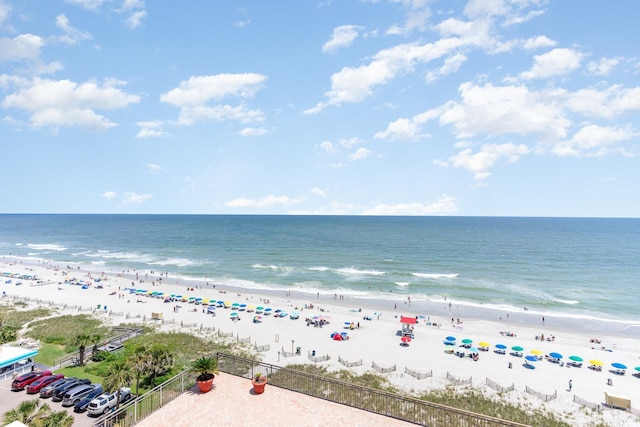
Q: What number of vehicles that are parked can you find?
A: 7